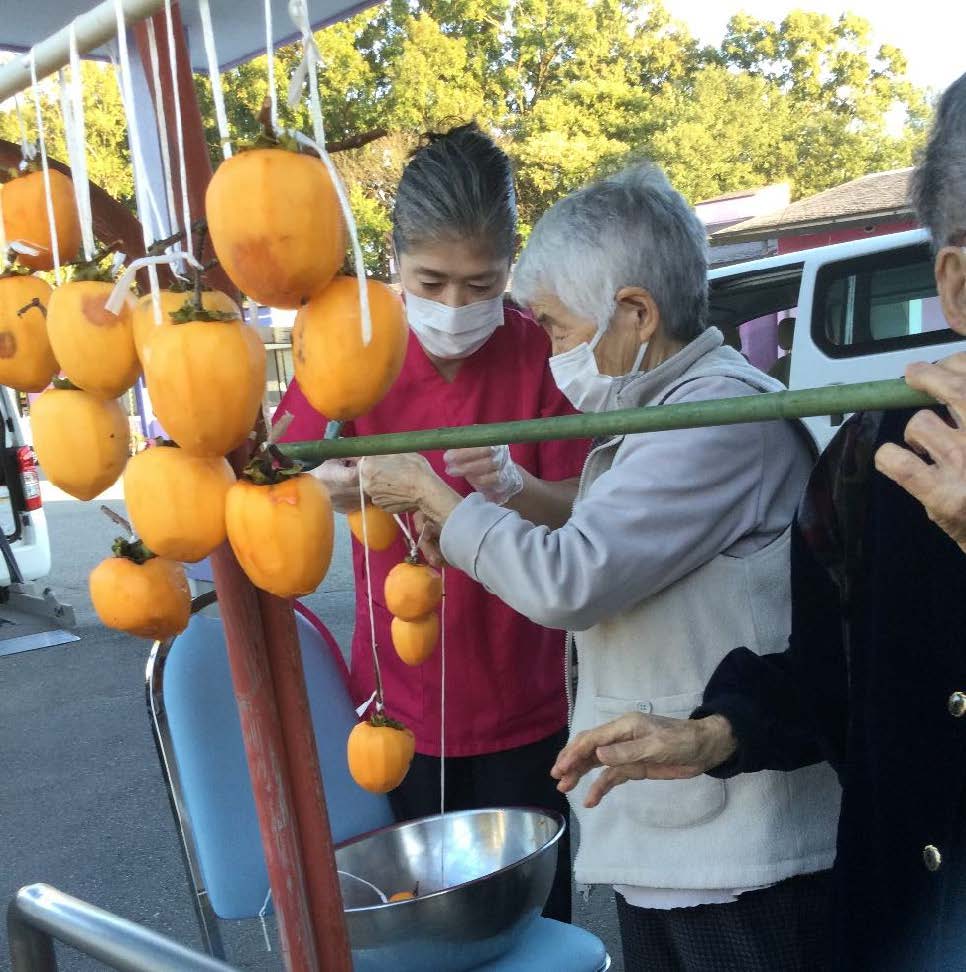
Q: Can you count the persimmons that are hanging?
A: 15